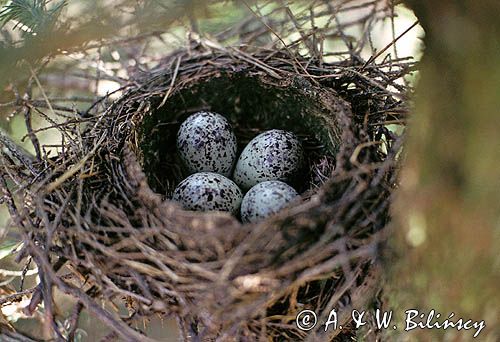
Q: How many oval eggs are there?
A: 4